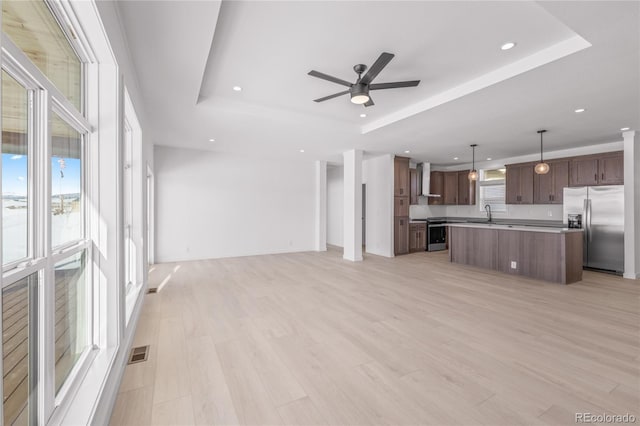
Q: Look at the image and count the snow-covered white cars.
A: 0